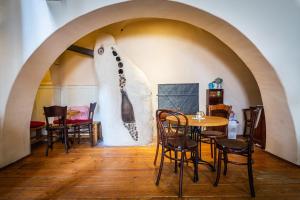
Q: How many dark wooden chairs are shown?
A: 6